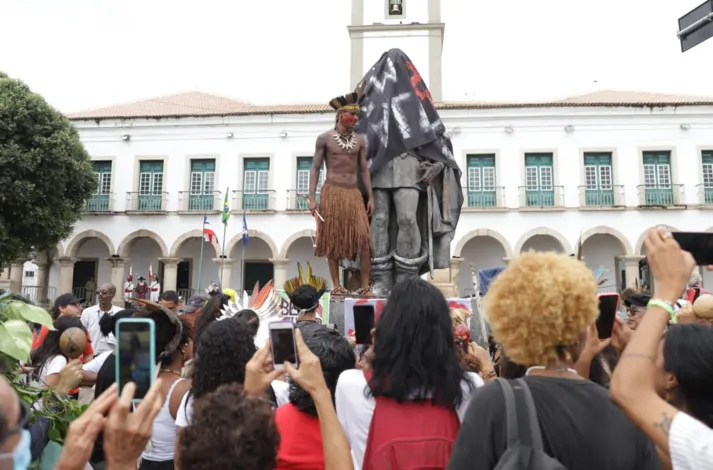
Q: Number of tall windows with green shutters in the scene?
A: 10